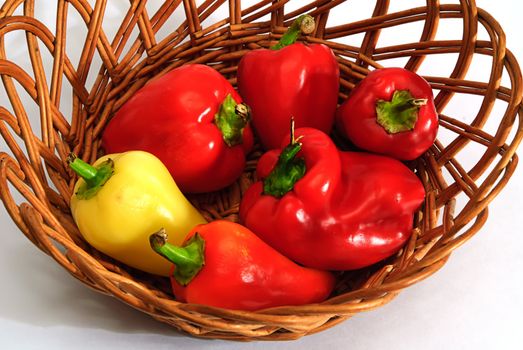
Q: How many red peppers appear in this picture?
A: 5